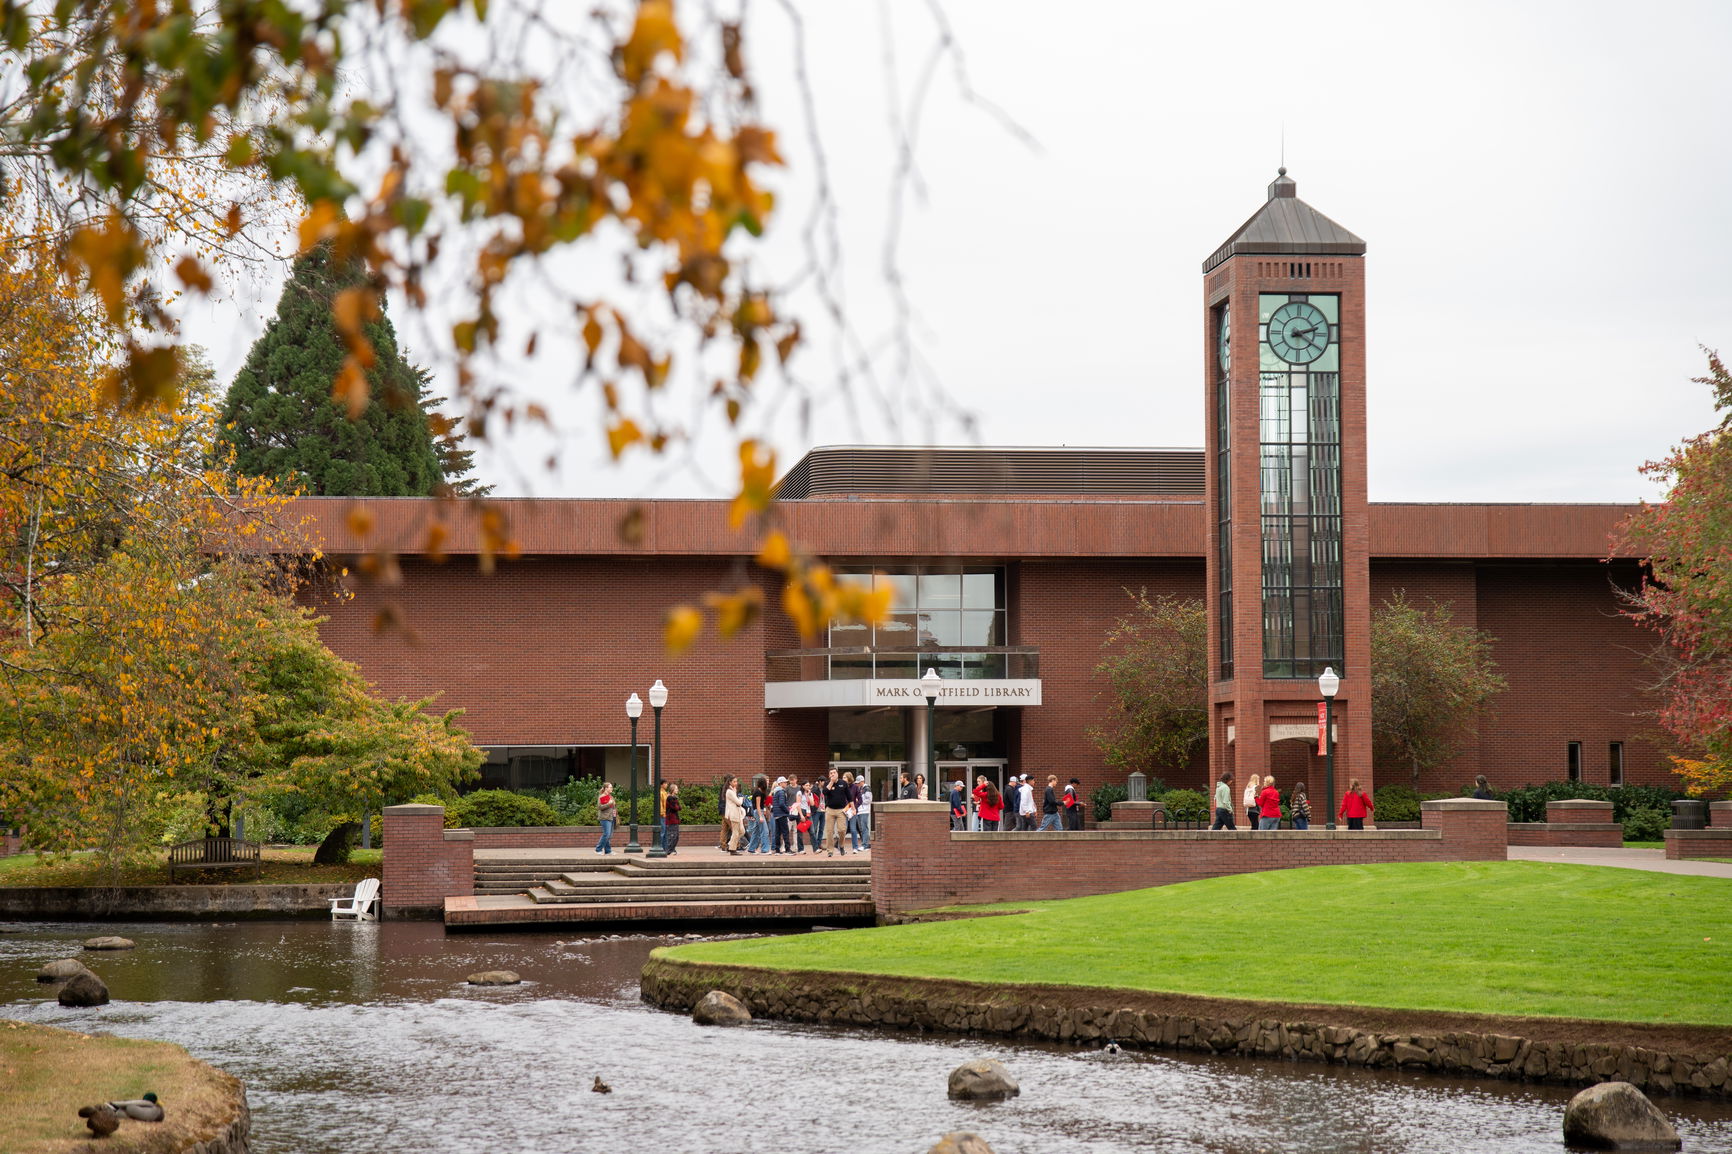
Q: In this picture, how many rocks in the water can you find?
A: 8